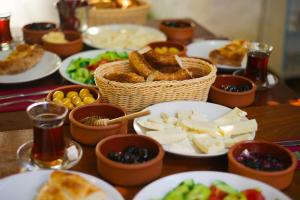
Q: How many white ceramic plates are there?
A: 7